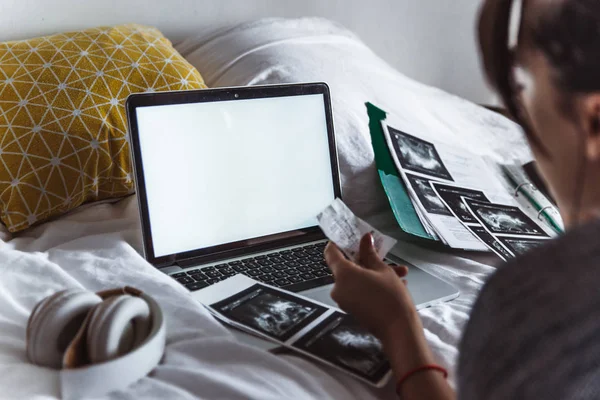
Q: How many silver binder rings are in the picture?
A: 2